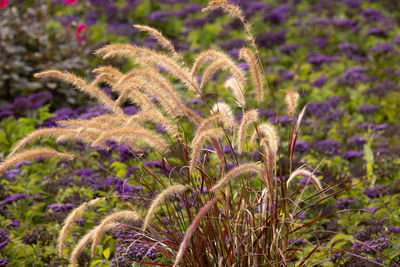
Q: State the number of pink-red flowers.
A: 3